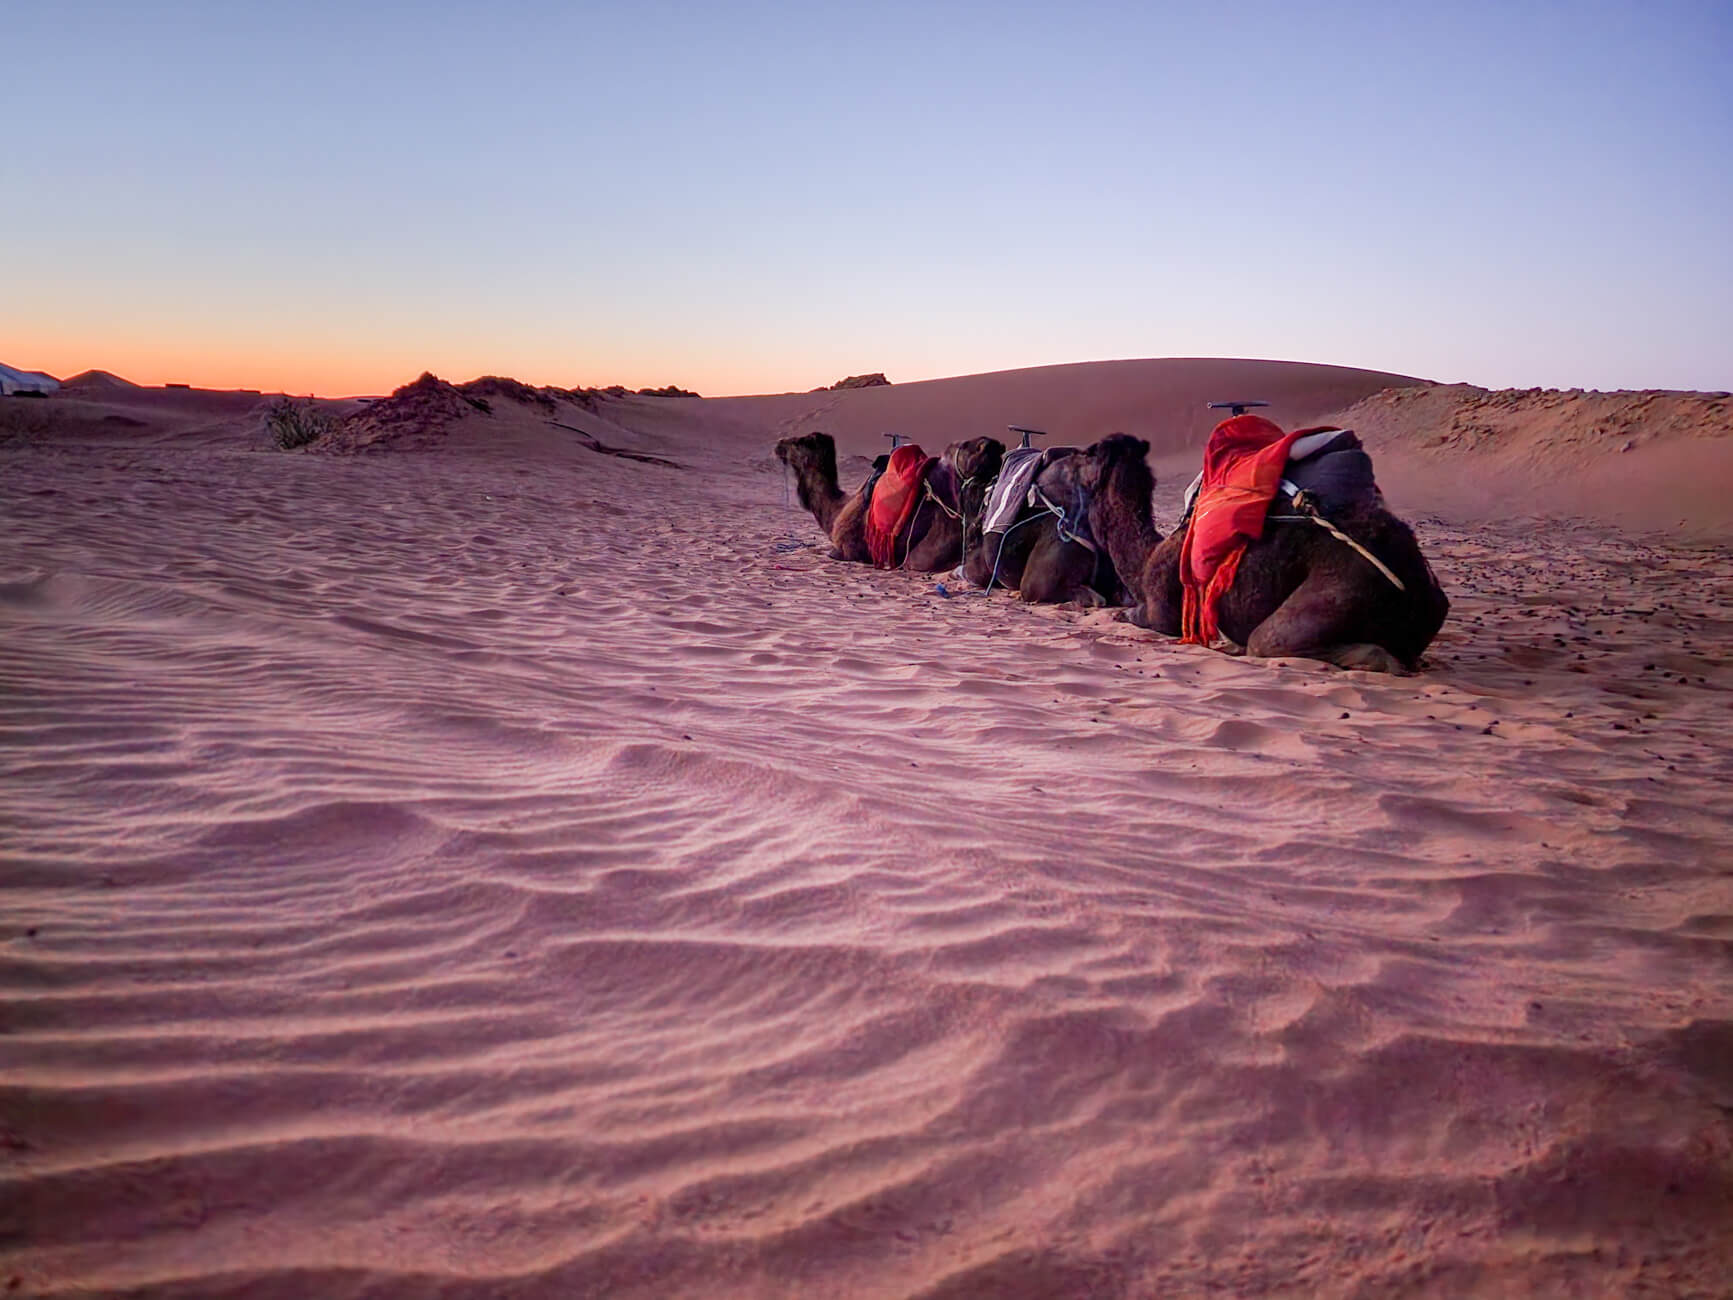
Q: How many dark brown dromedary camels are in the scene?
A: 3